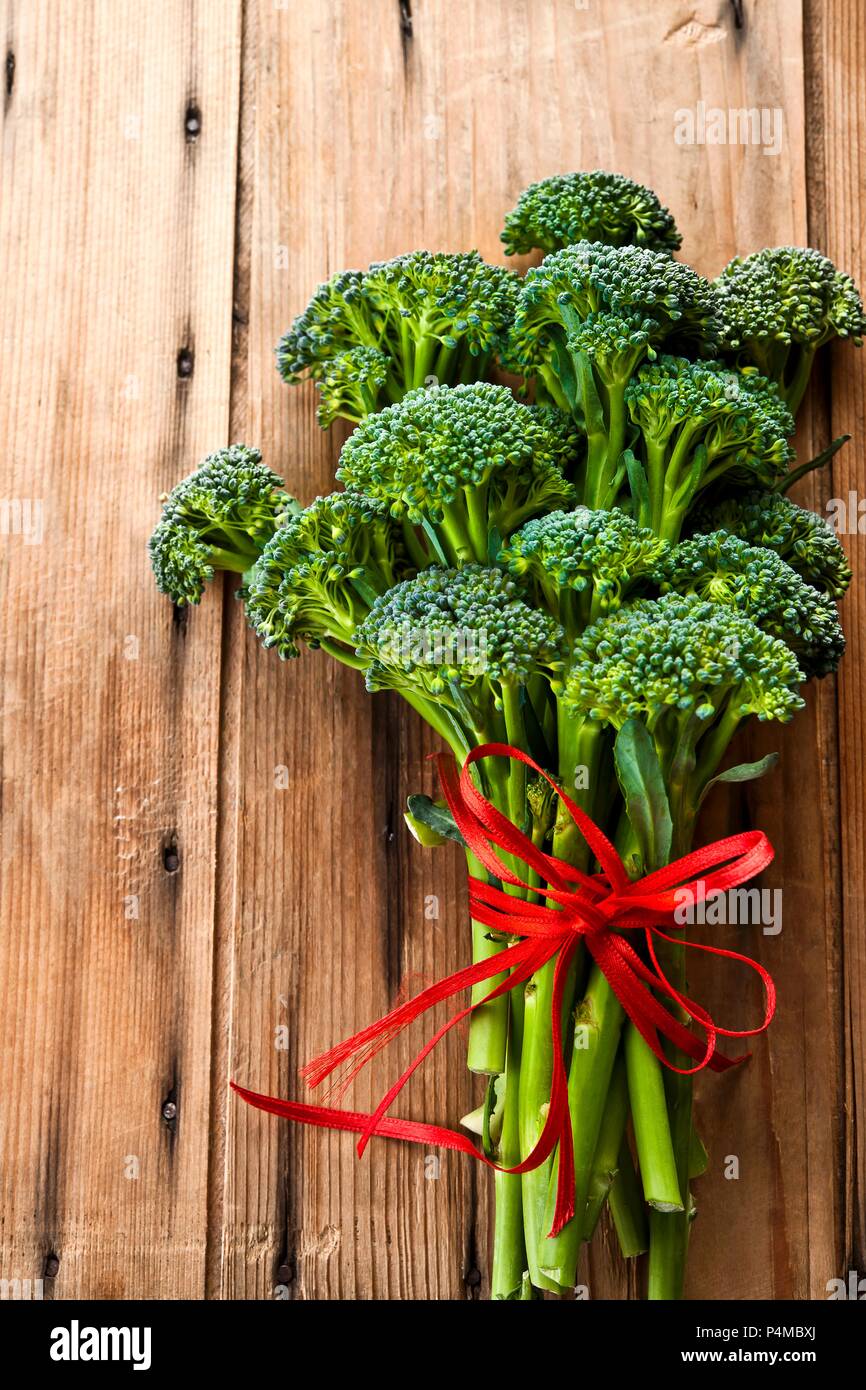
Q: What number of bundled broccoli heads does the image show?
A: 13